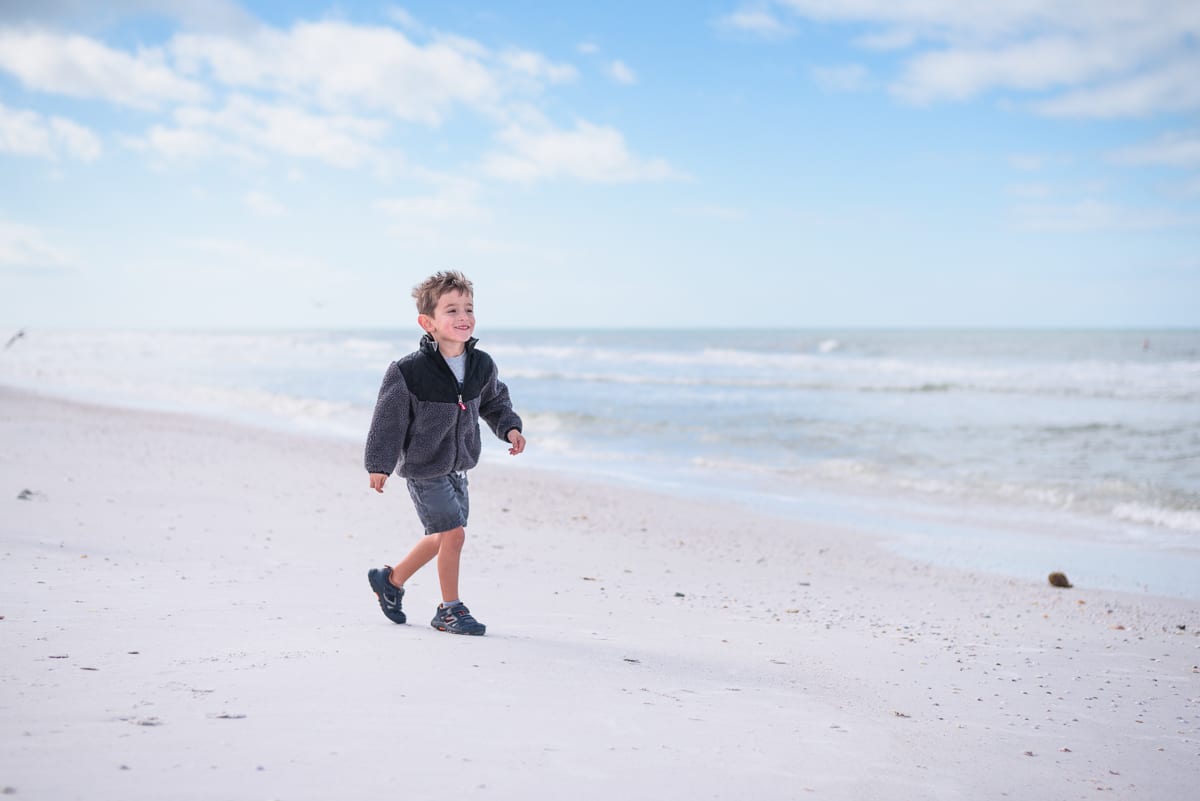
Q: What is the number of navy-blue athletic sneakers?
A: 2